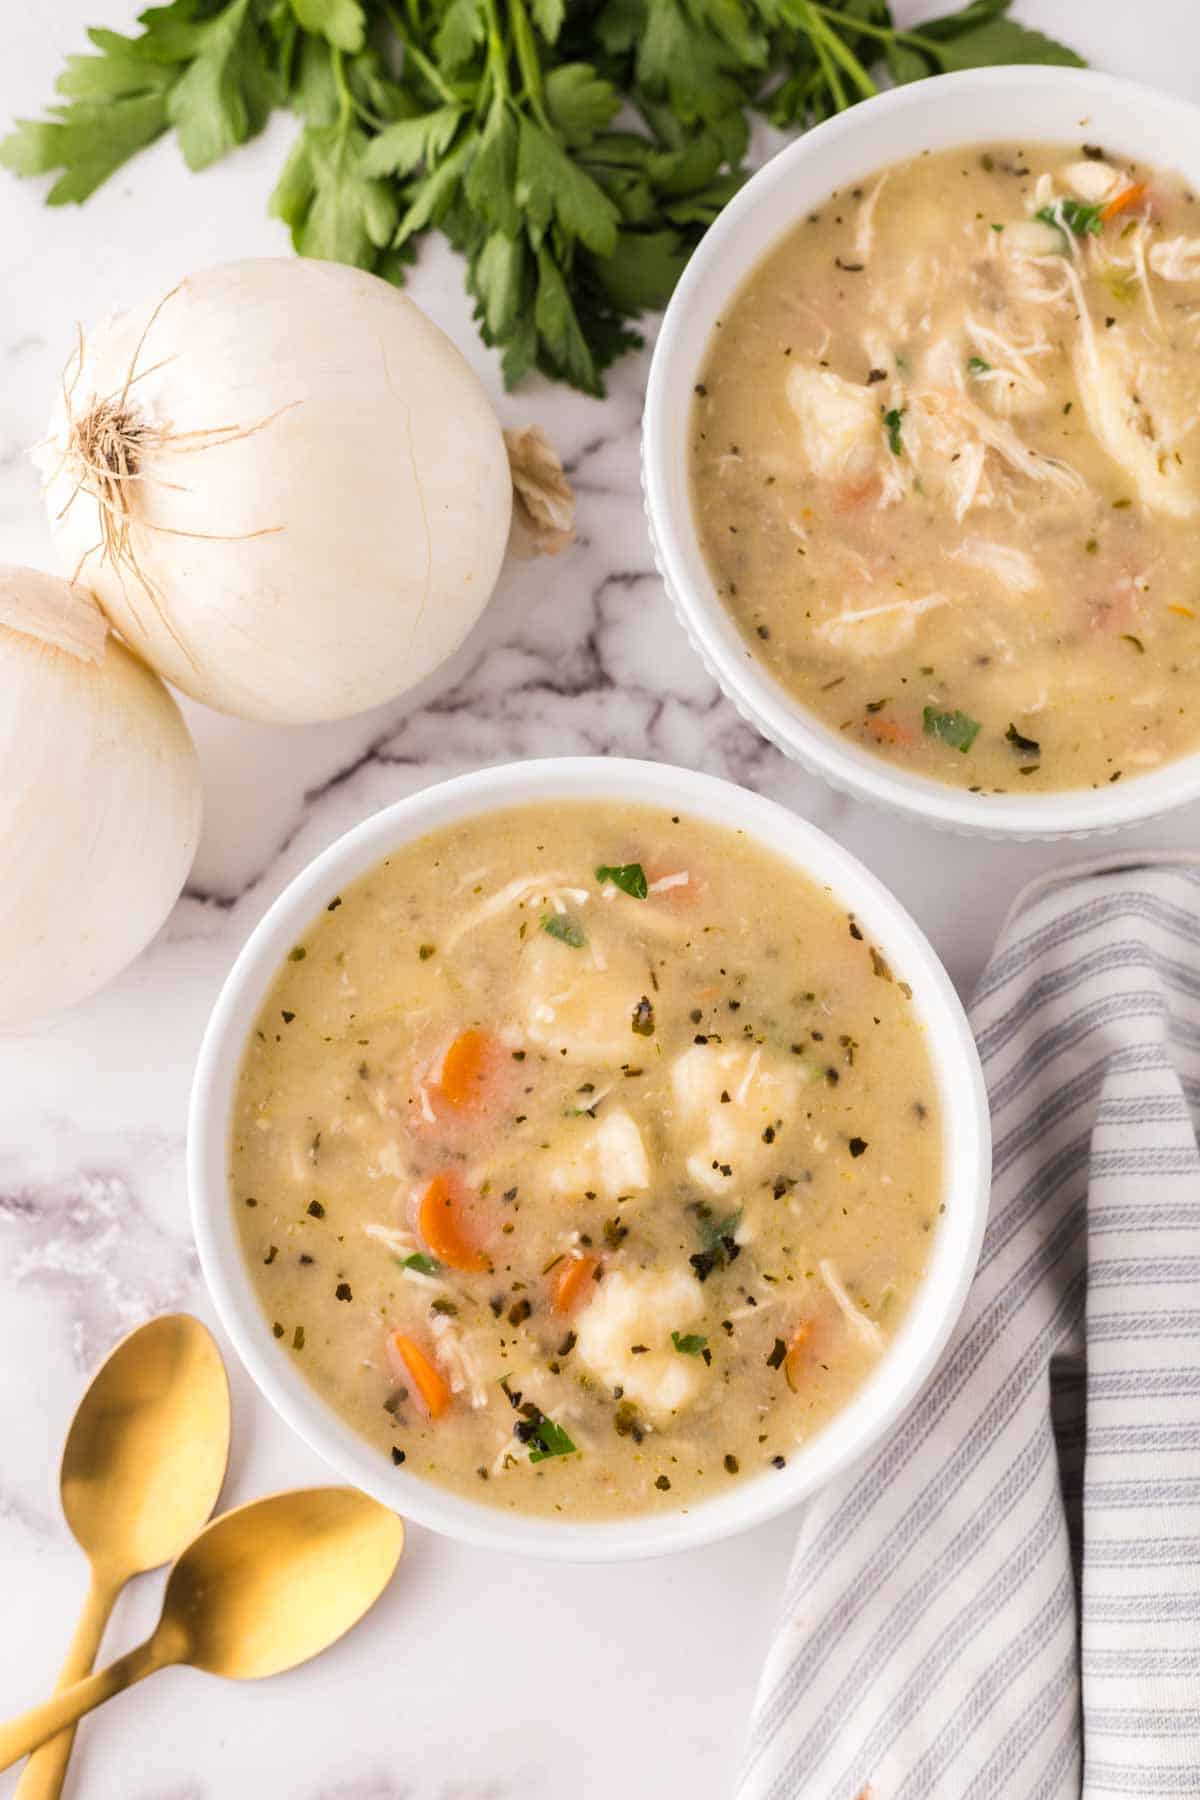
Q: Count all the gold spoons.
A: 2